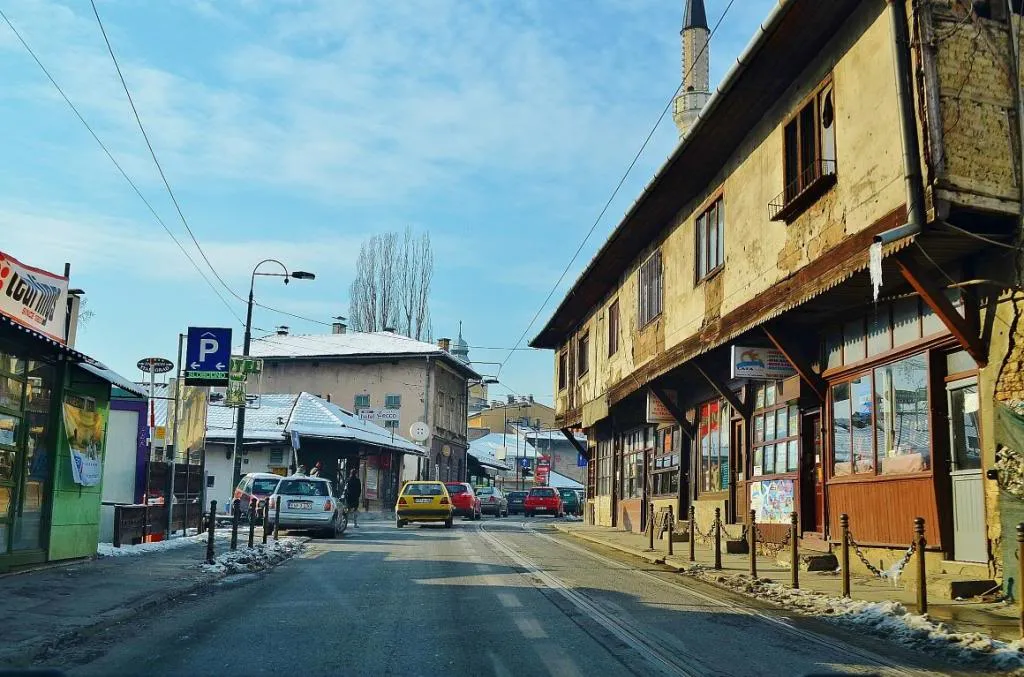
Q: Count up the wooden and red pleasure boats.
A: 0